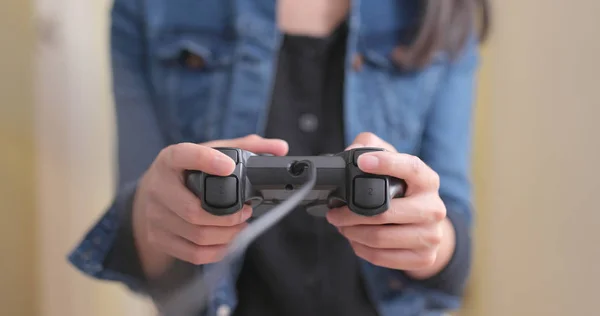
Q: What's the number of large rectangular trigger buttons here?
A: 2